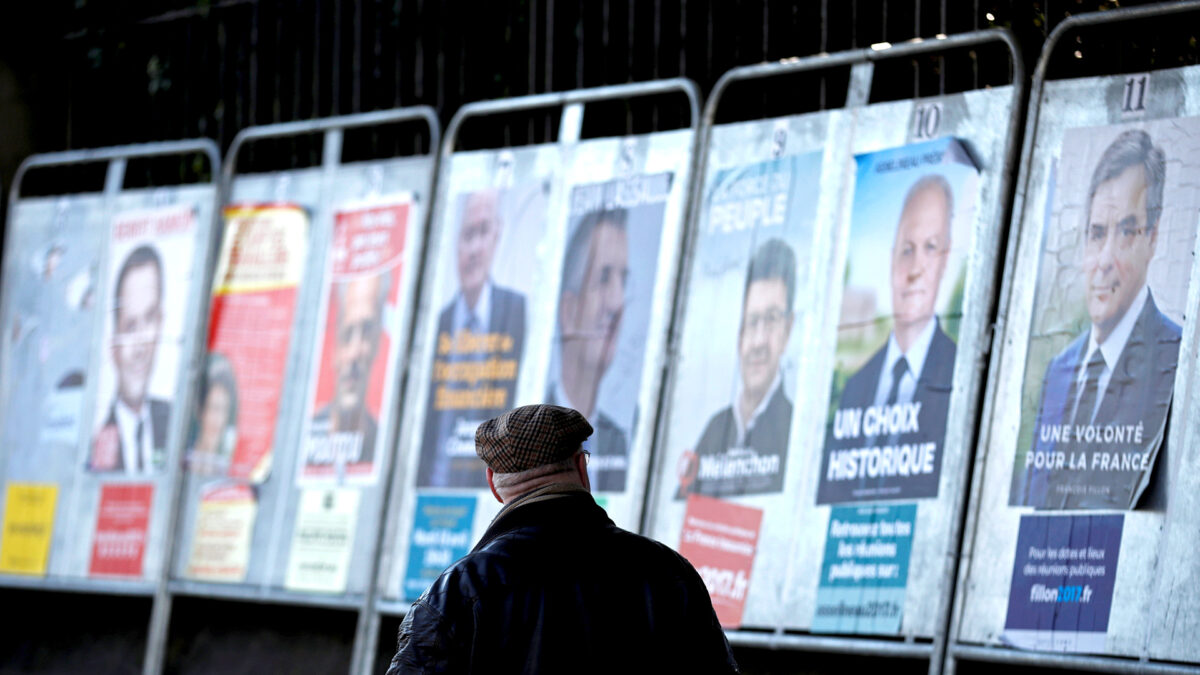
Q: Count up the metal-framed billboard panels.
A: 5